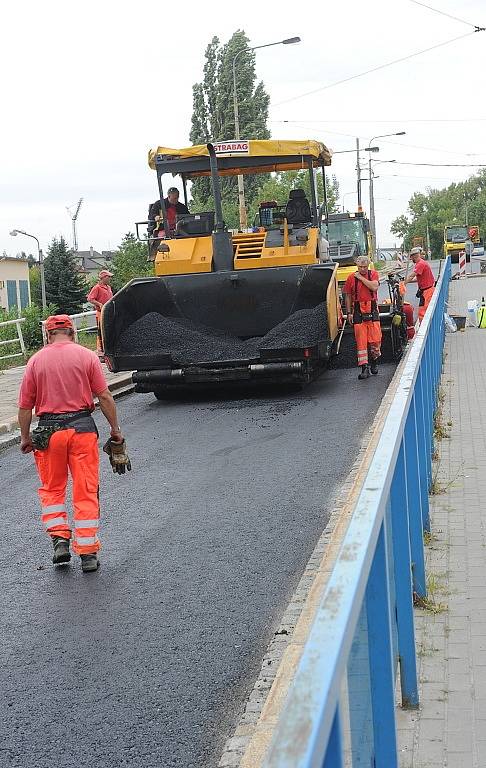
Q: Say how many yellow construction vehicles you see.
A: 3